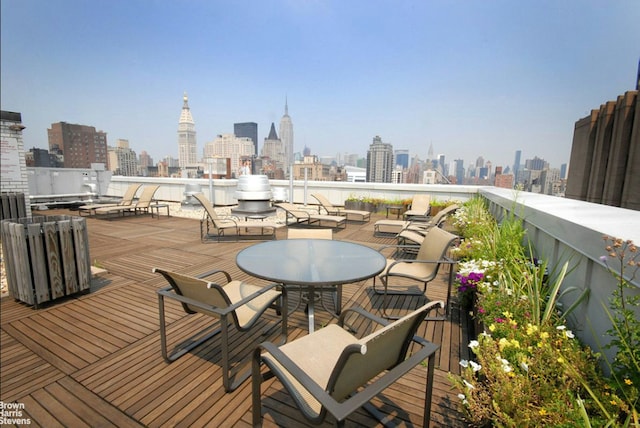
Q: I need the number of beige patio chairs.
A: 12